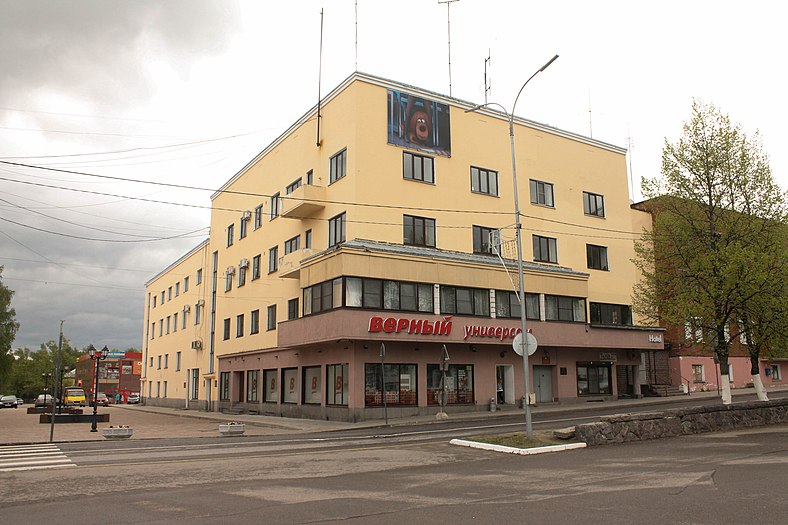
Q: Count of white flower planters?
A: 2